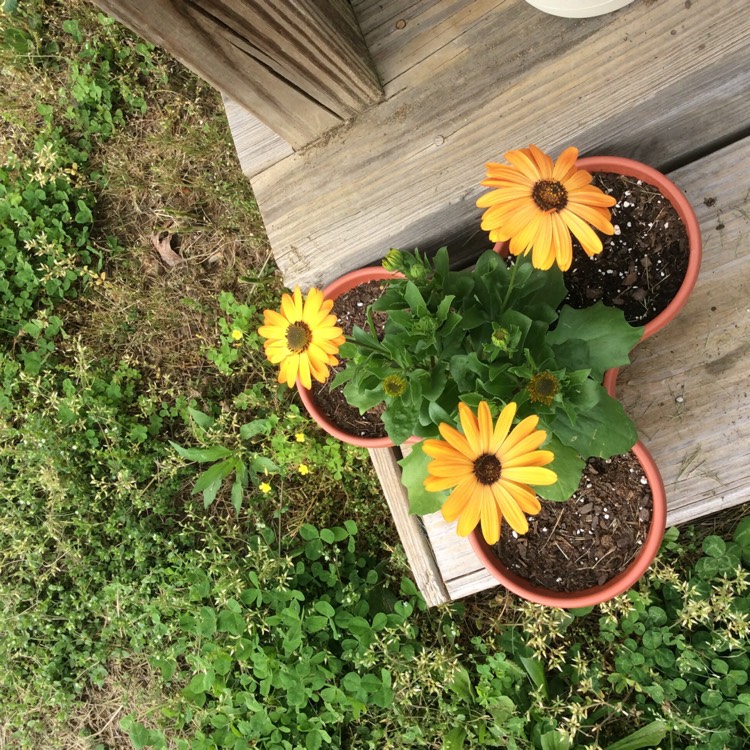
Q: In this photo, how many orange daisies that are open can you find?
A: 3